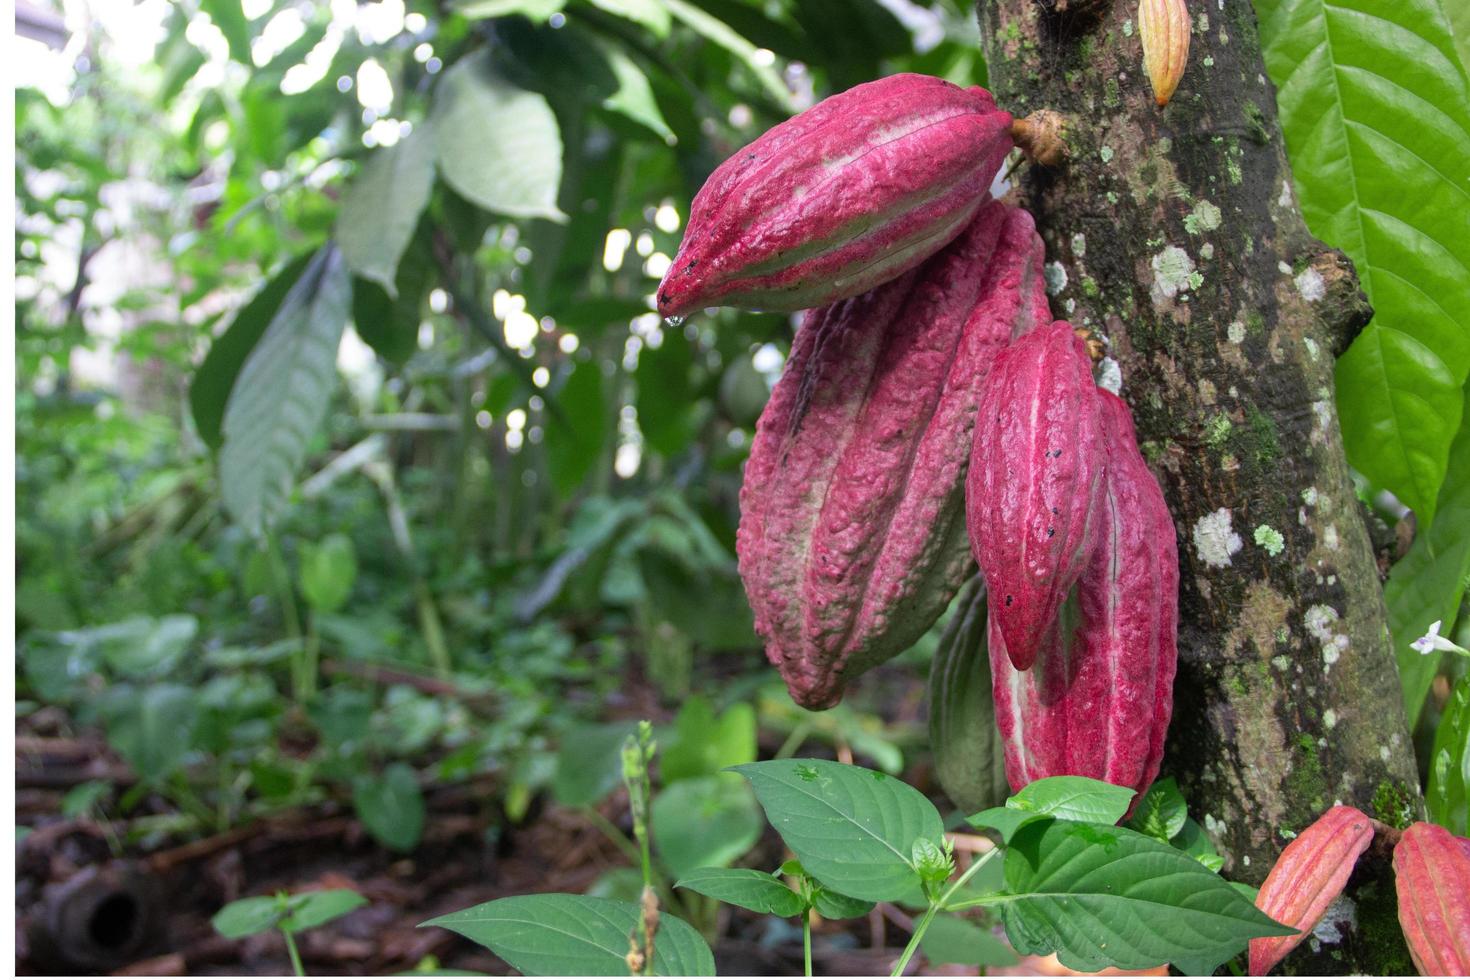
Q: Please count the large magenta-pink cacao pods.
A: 4